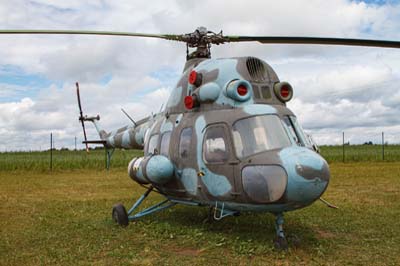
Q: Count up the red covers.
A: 4